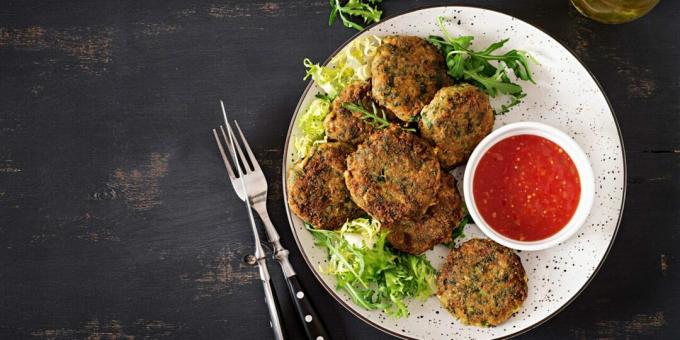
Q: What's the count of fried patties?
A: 7